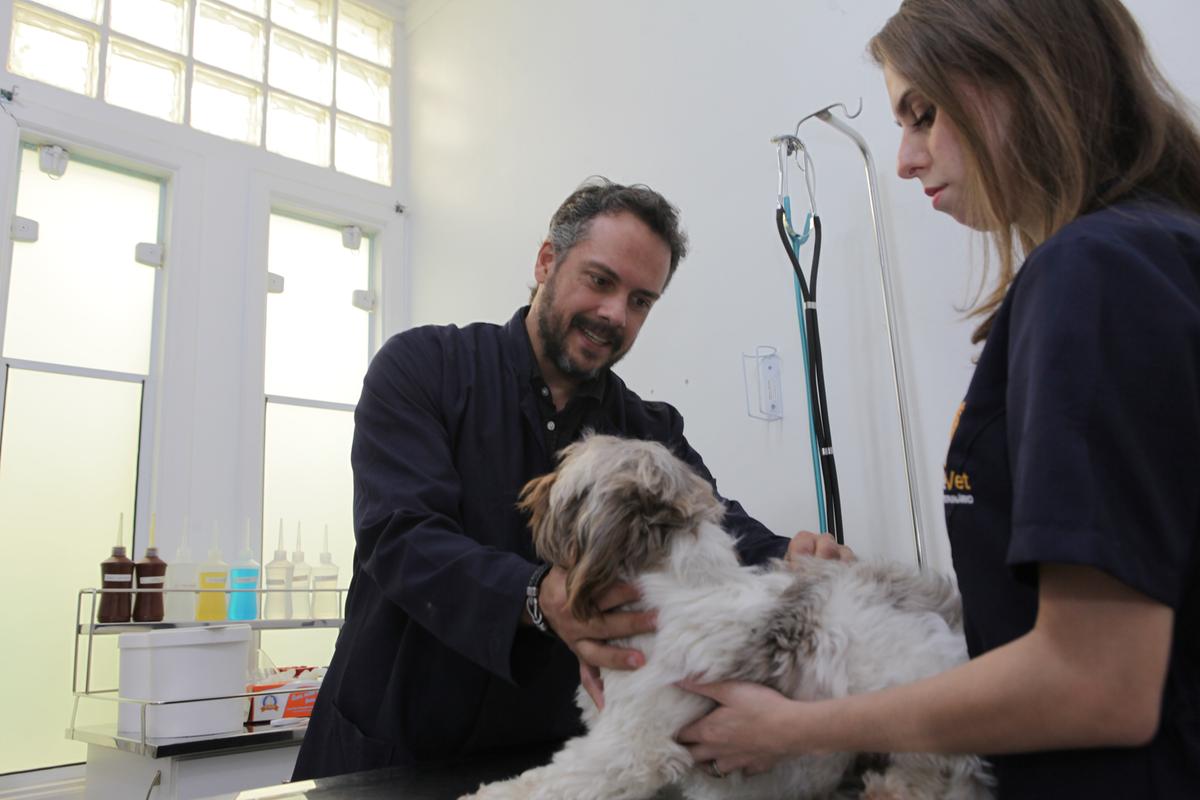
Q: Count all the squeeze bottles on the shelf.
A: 8